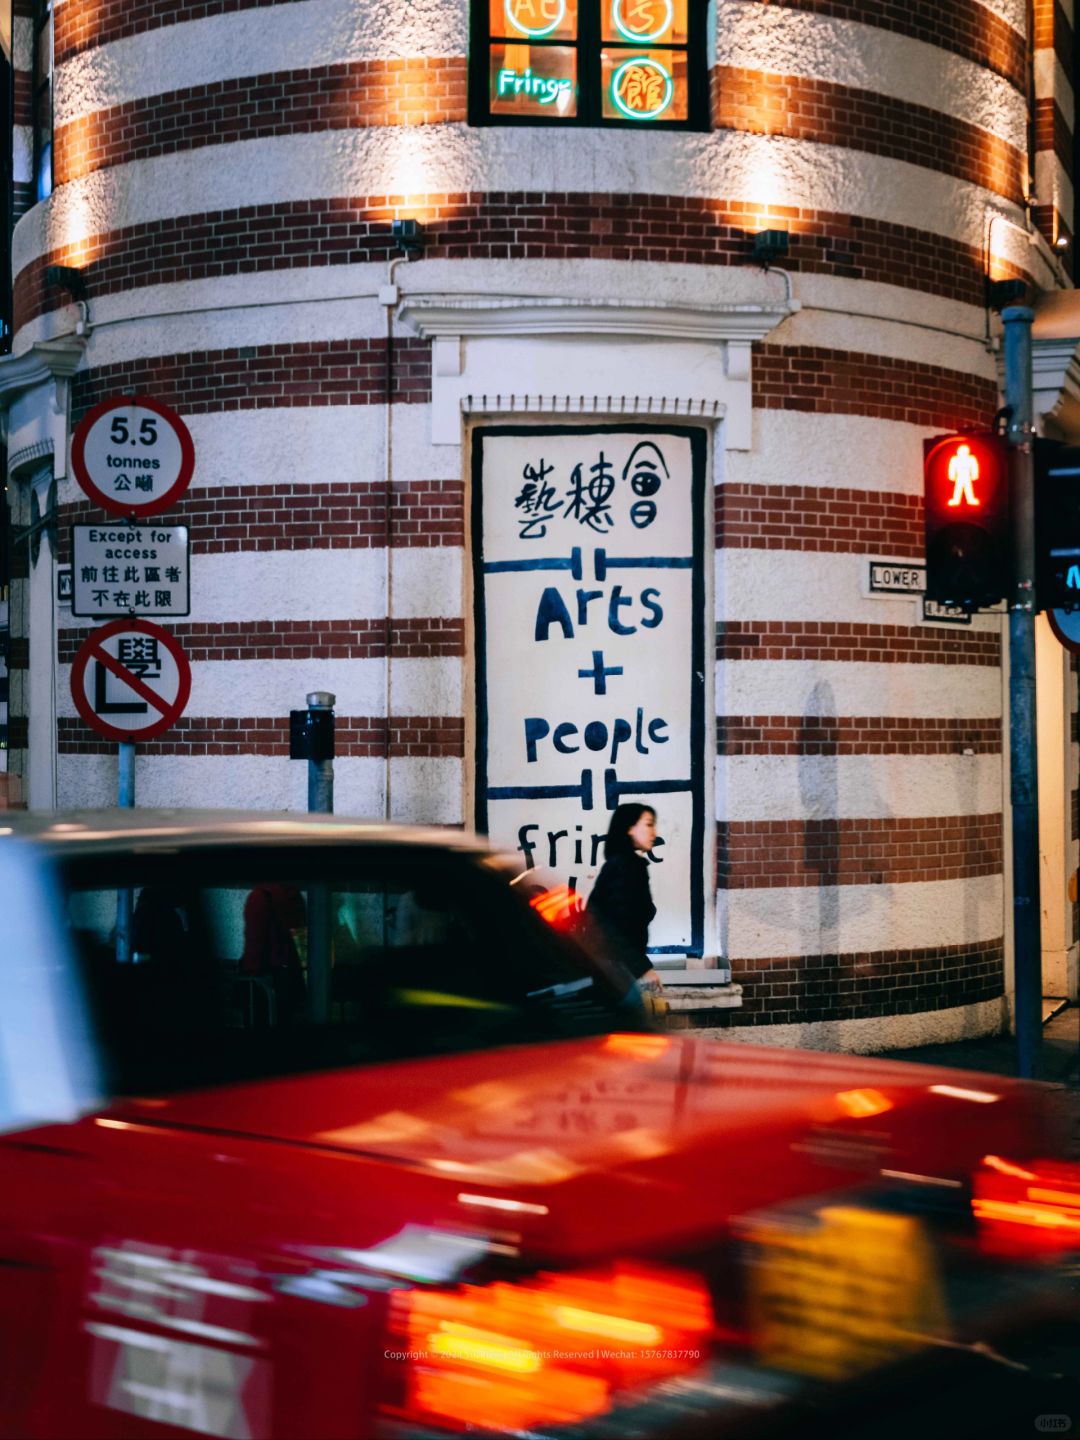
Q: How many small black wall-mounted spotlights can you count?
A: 4